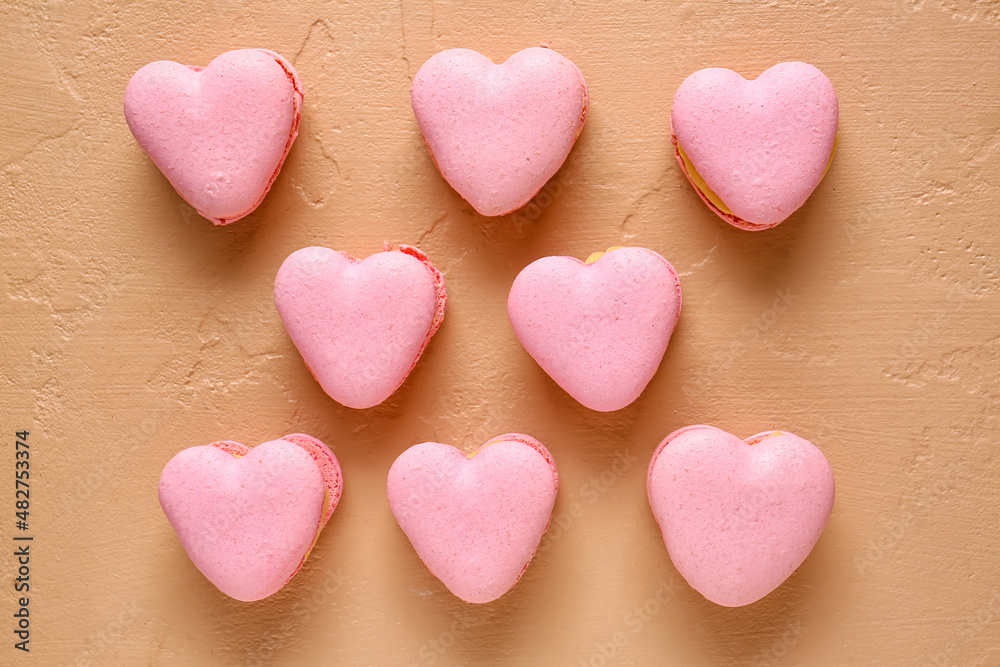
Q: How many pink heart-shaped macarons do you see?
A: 8